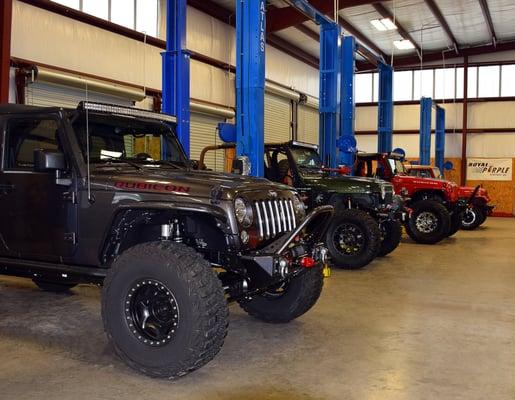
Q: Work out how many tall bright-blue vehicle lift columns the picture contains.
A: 7